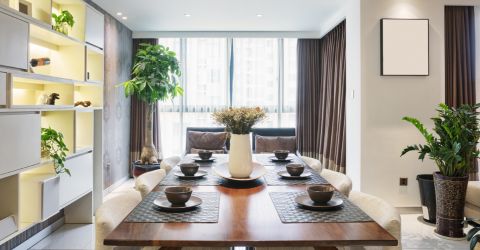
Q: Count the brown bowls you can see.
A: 6